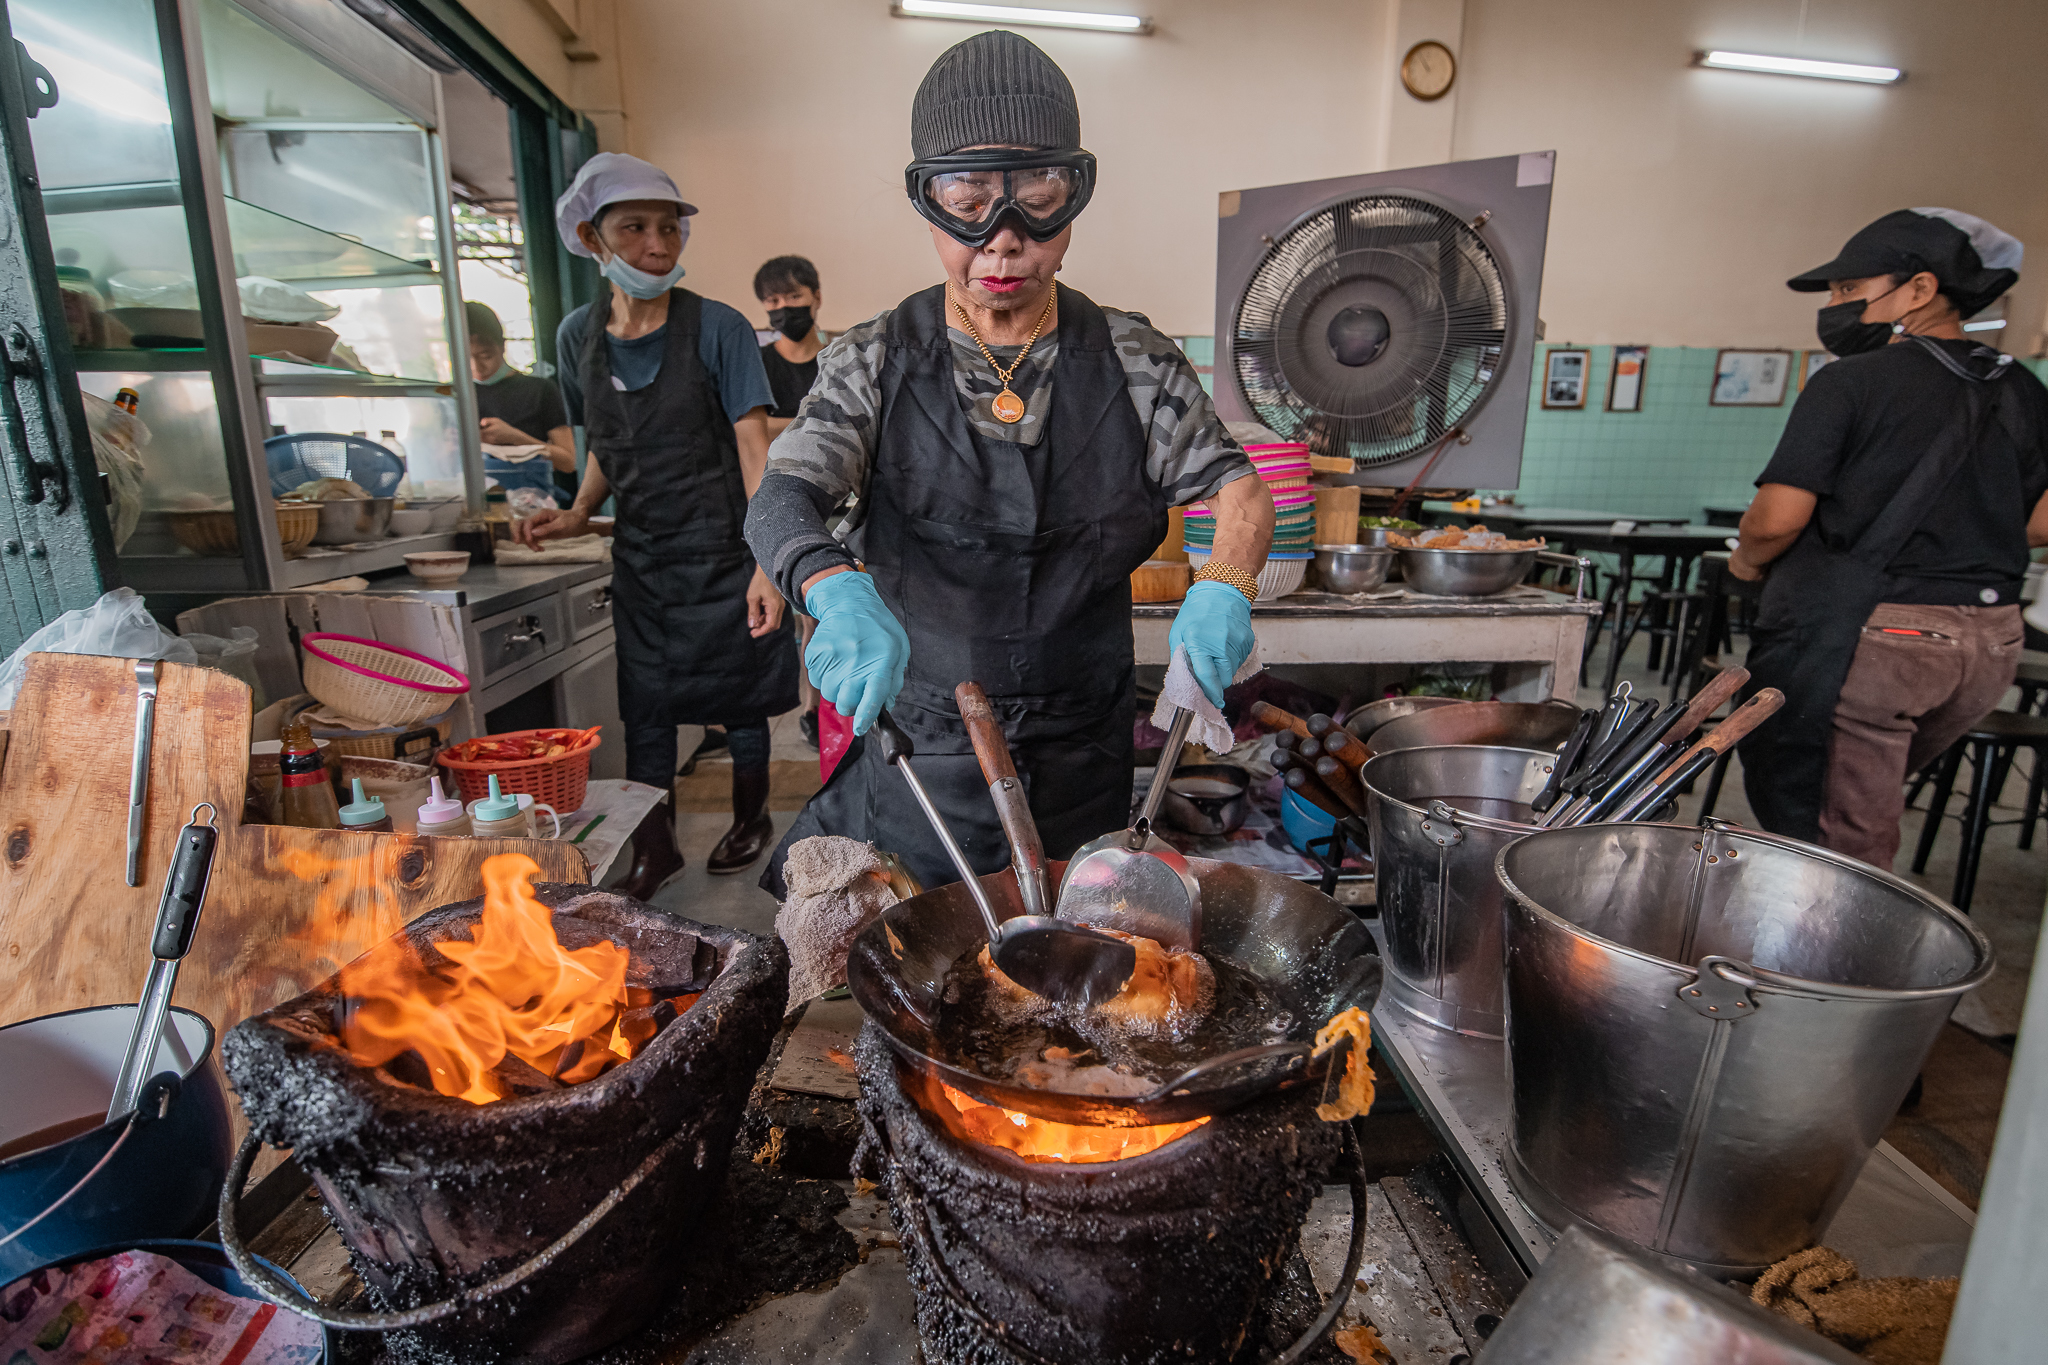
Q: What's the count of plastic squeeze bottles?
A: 3